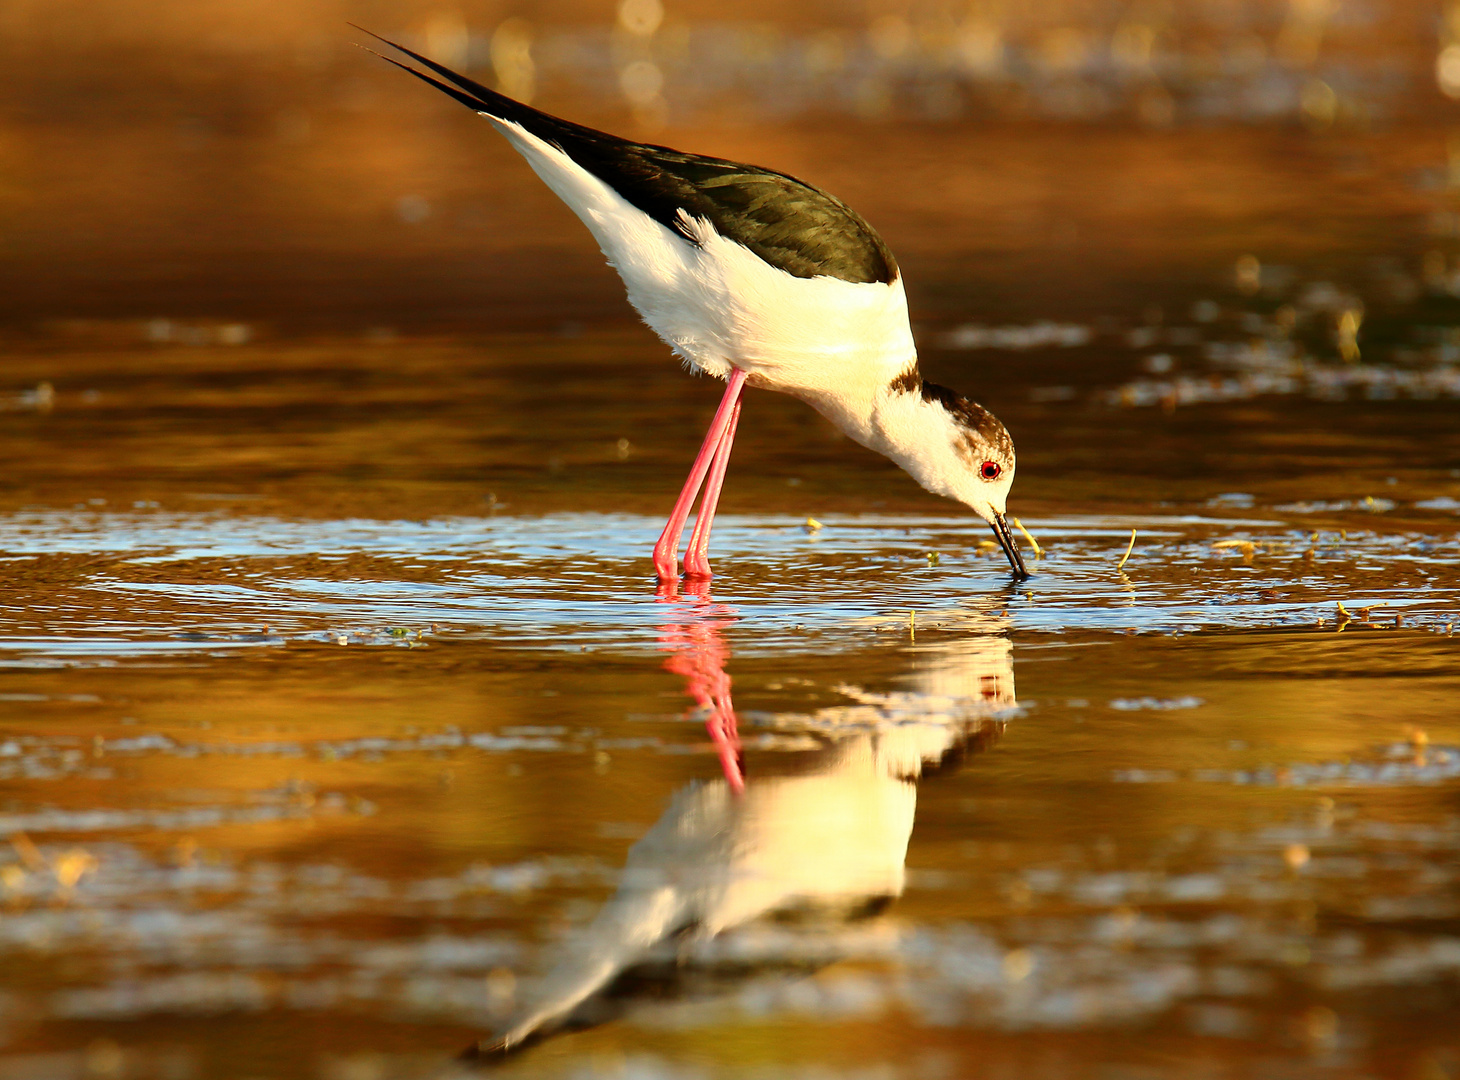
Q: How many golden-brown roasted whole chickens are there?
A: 0